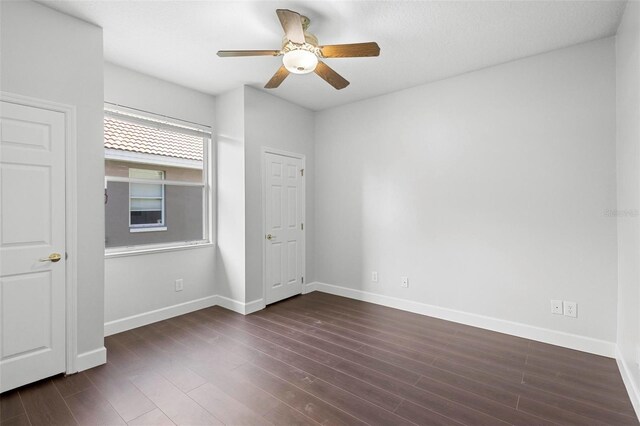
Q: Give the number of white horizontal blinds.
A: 1